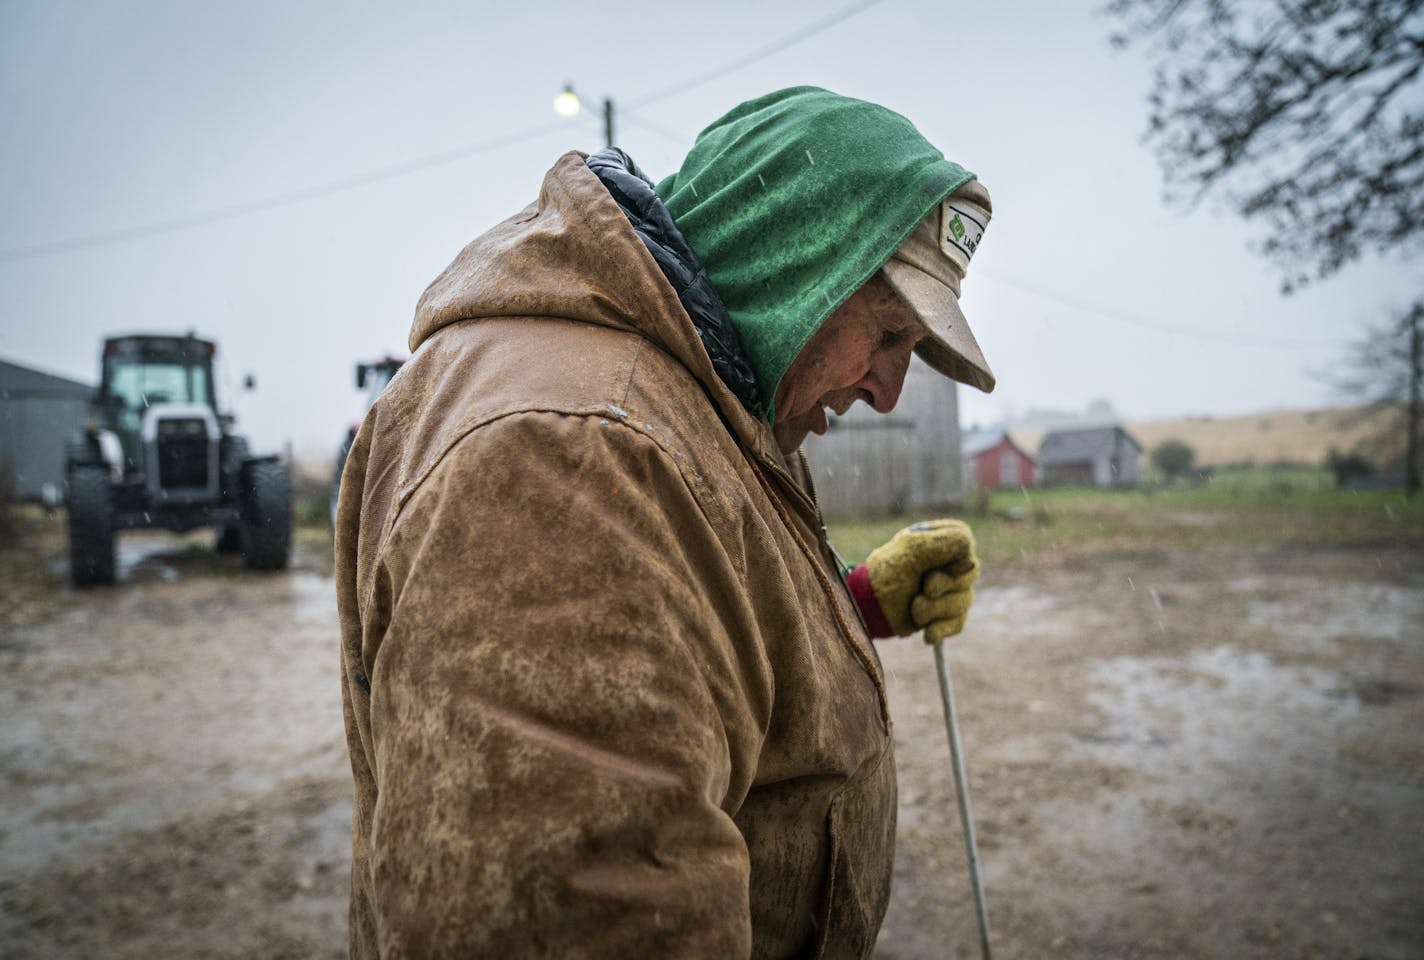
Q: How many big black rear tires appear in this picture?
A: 2